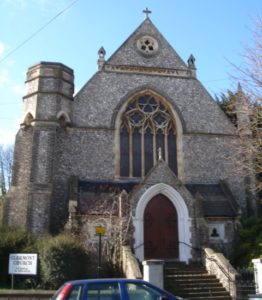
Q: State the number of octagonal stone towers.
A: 1